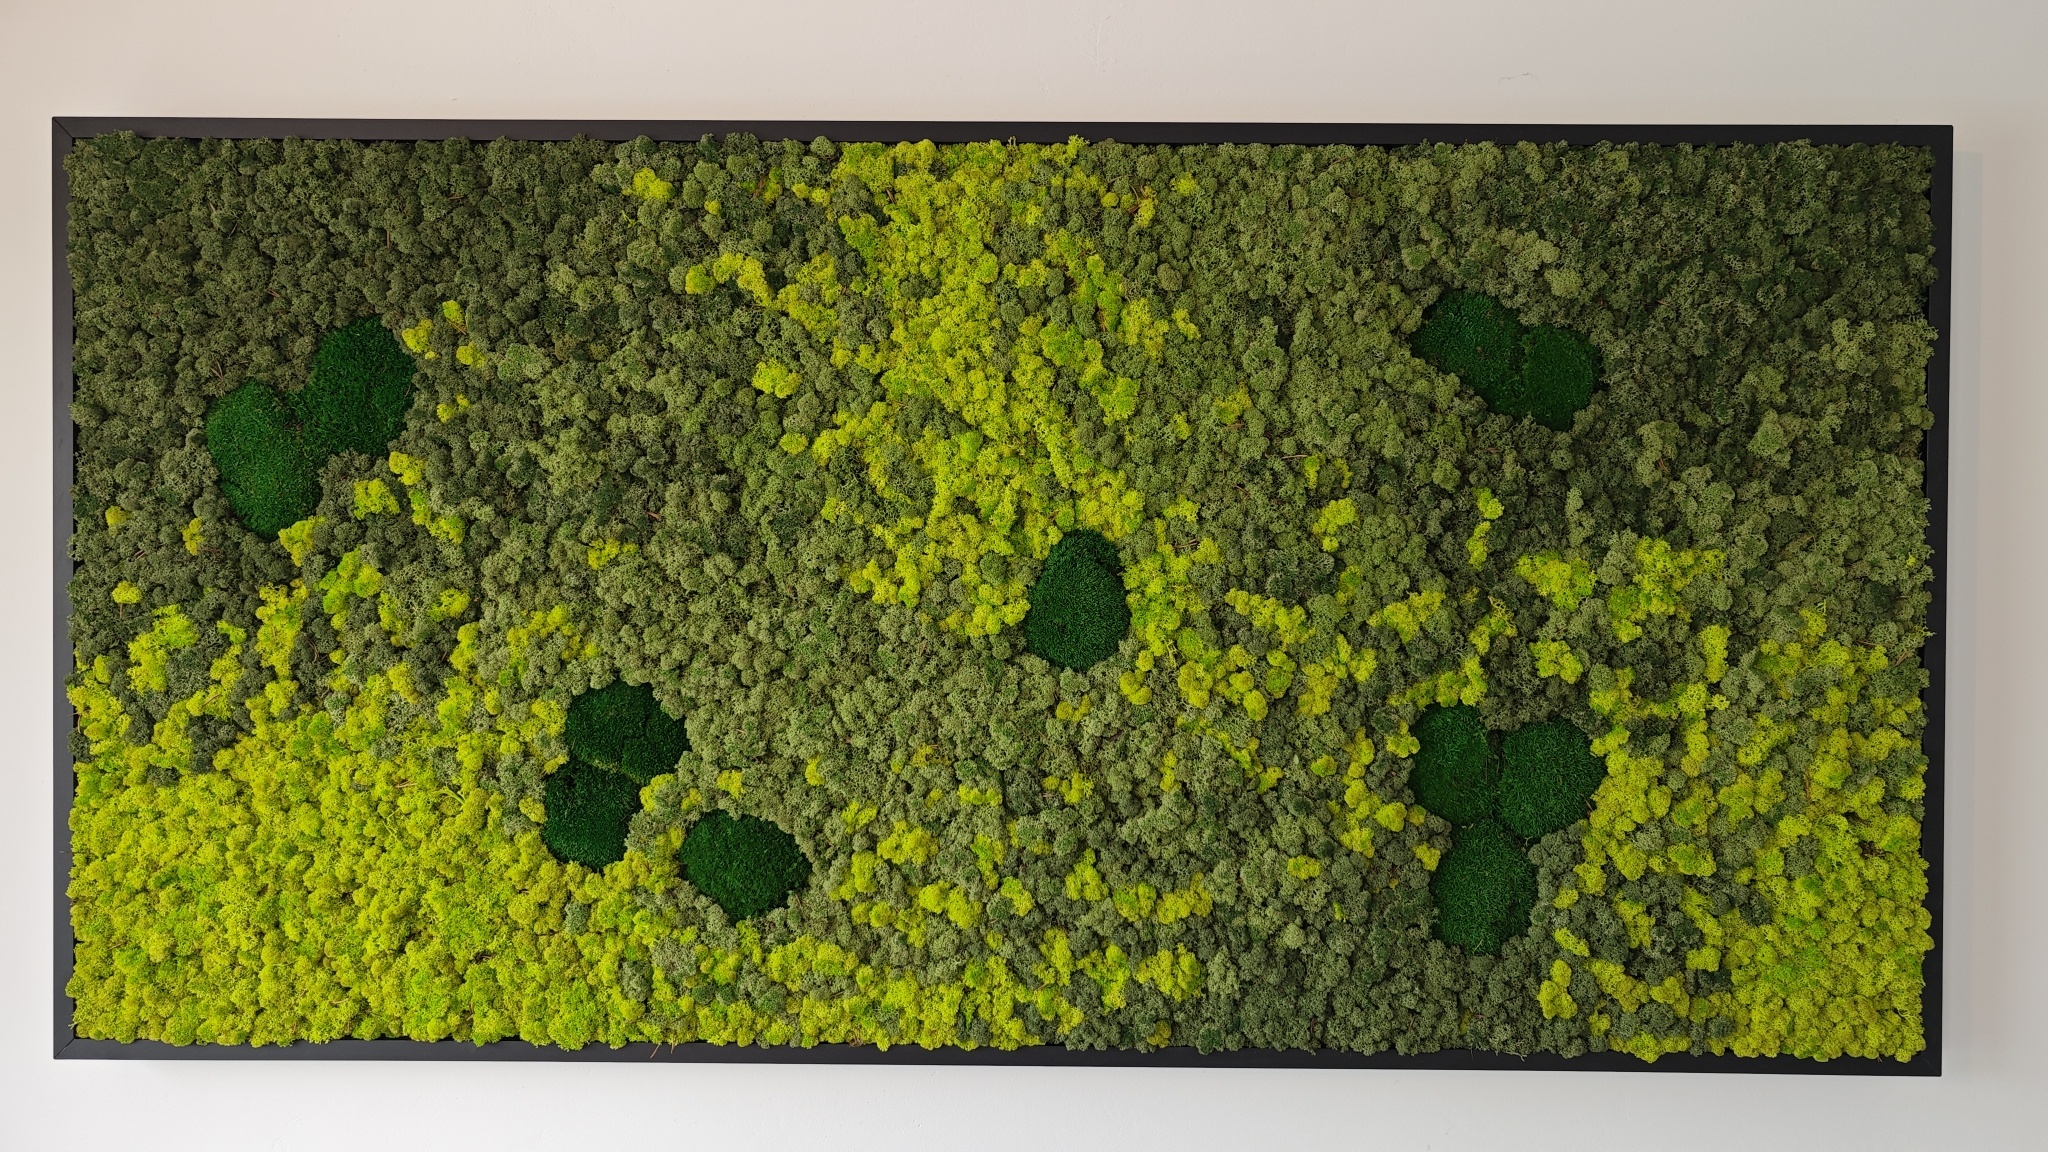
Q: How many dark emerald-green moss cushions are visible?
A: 11